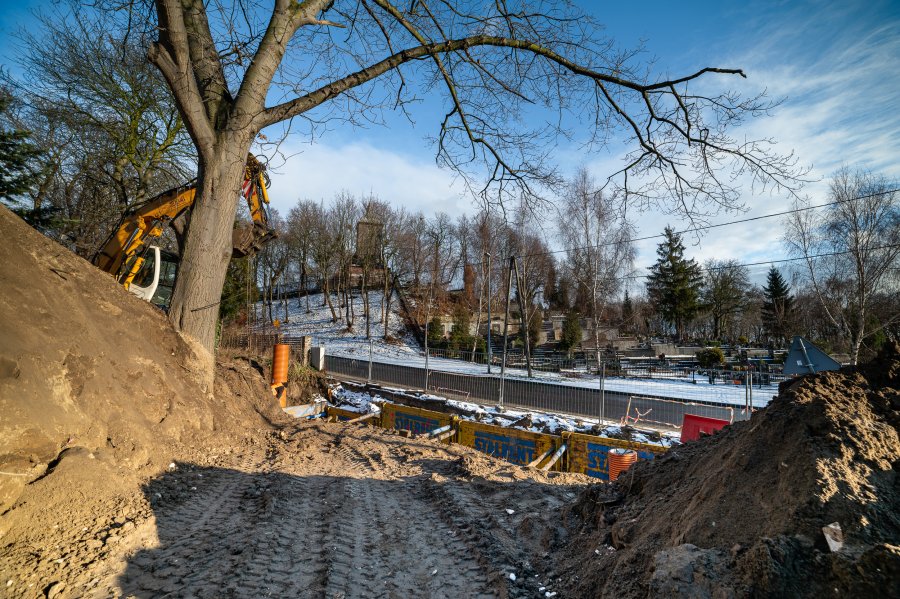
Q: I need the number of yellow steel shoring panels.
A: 4